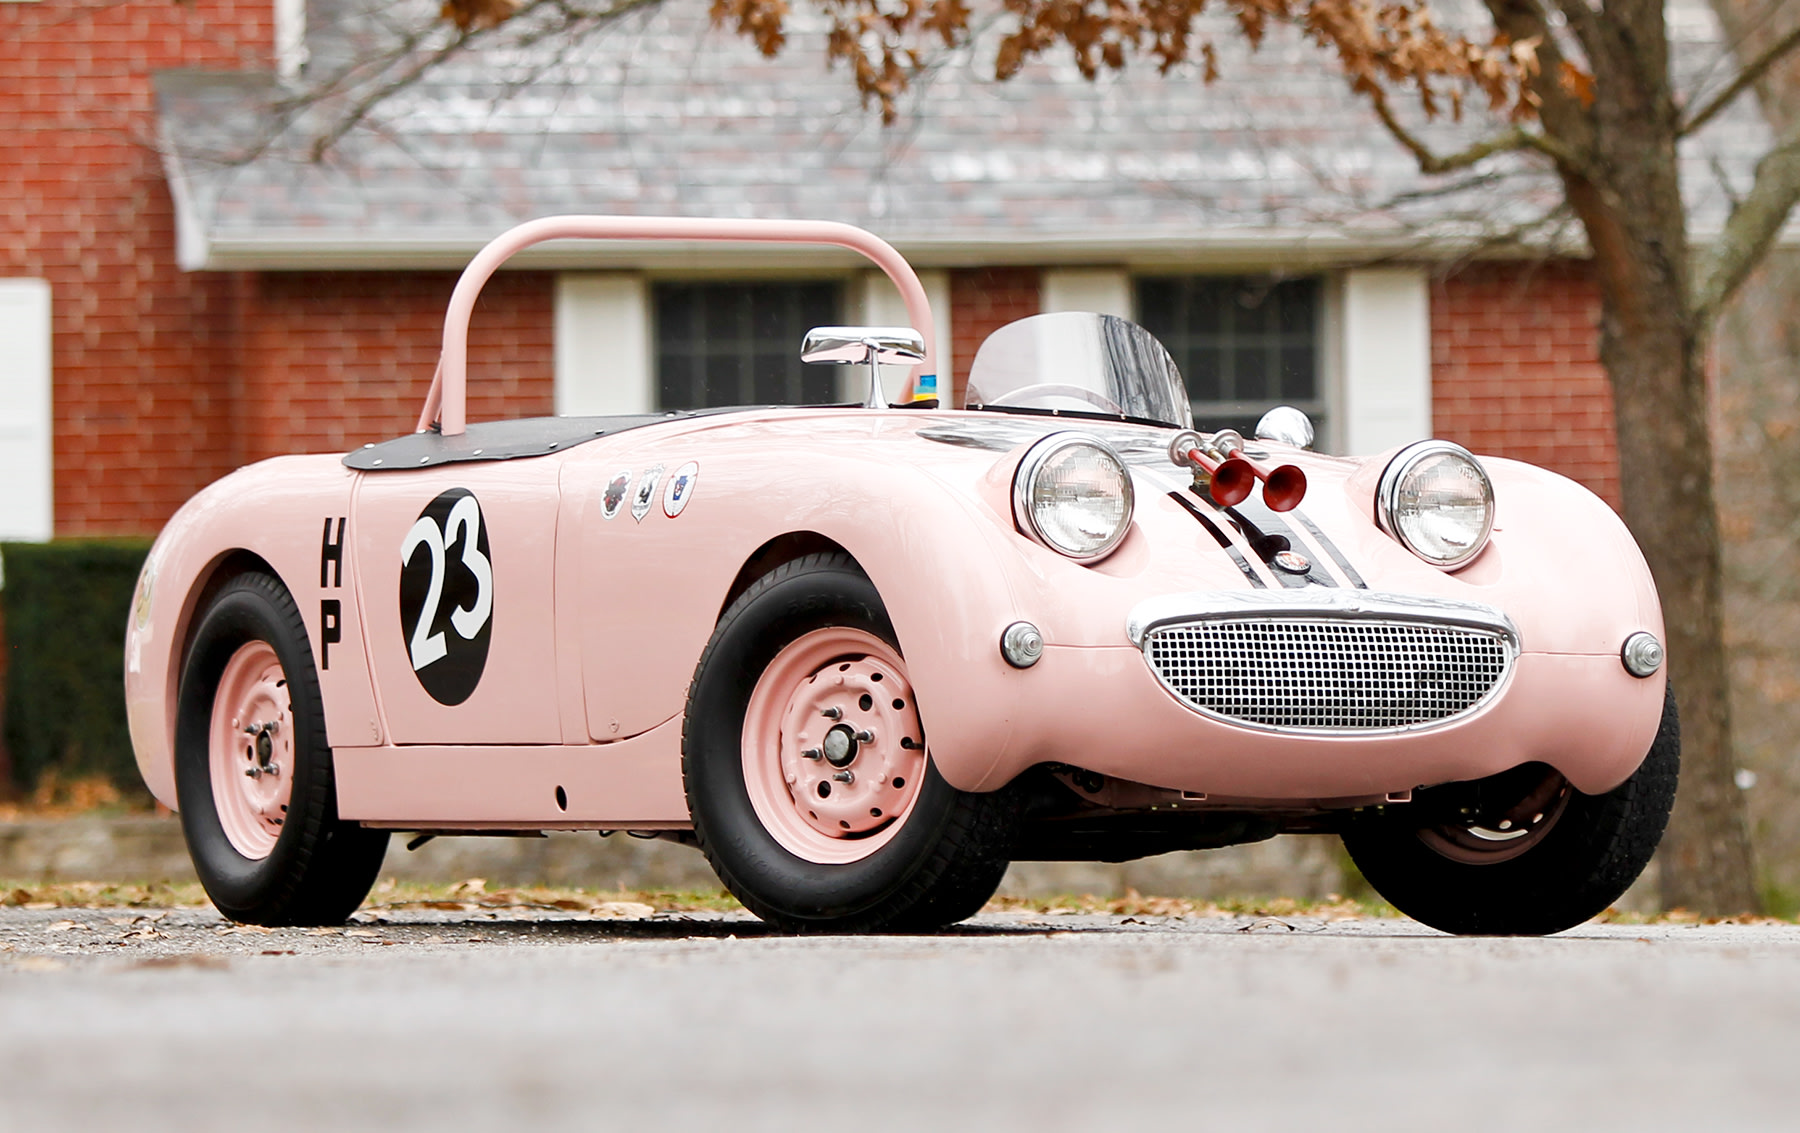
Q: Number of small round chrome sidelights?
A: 2